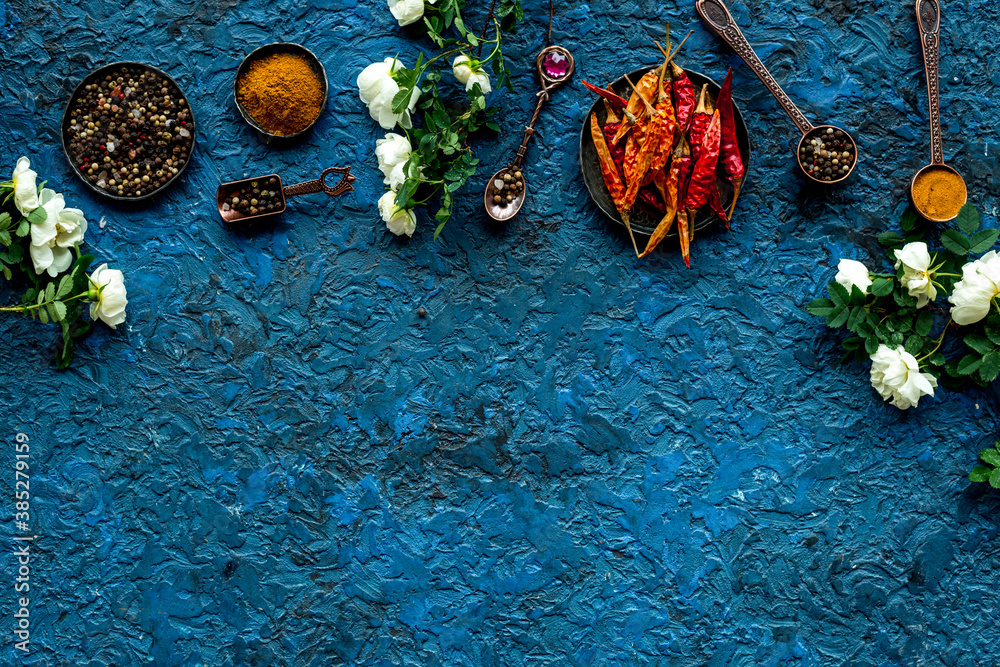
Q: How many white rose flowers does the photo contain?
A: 12